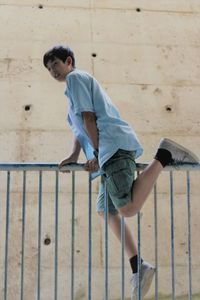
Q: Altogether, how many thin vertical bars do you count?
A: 12